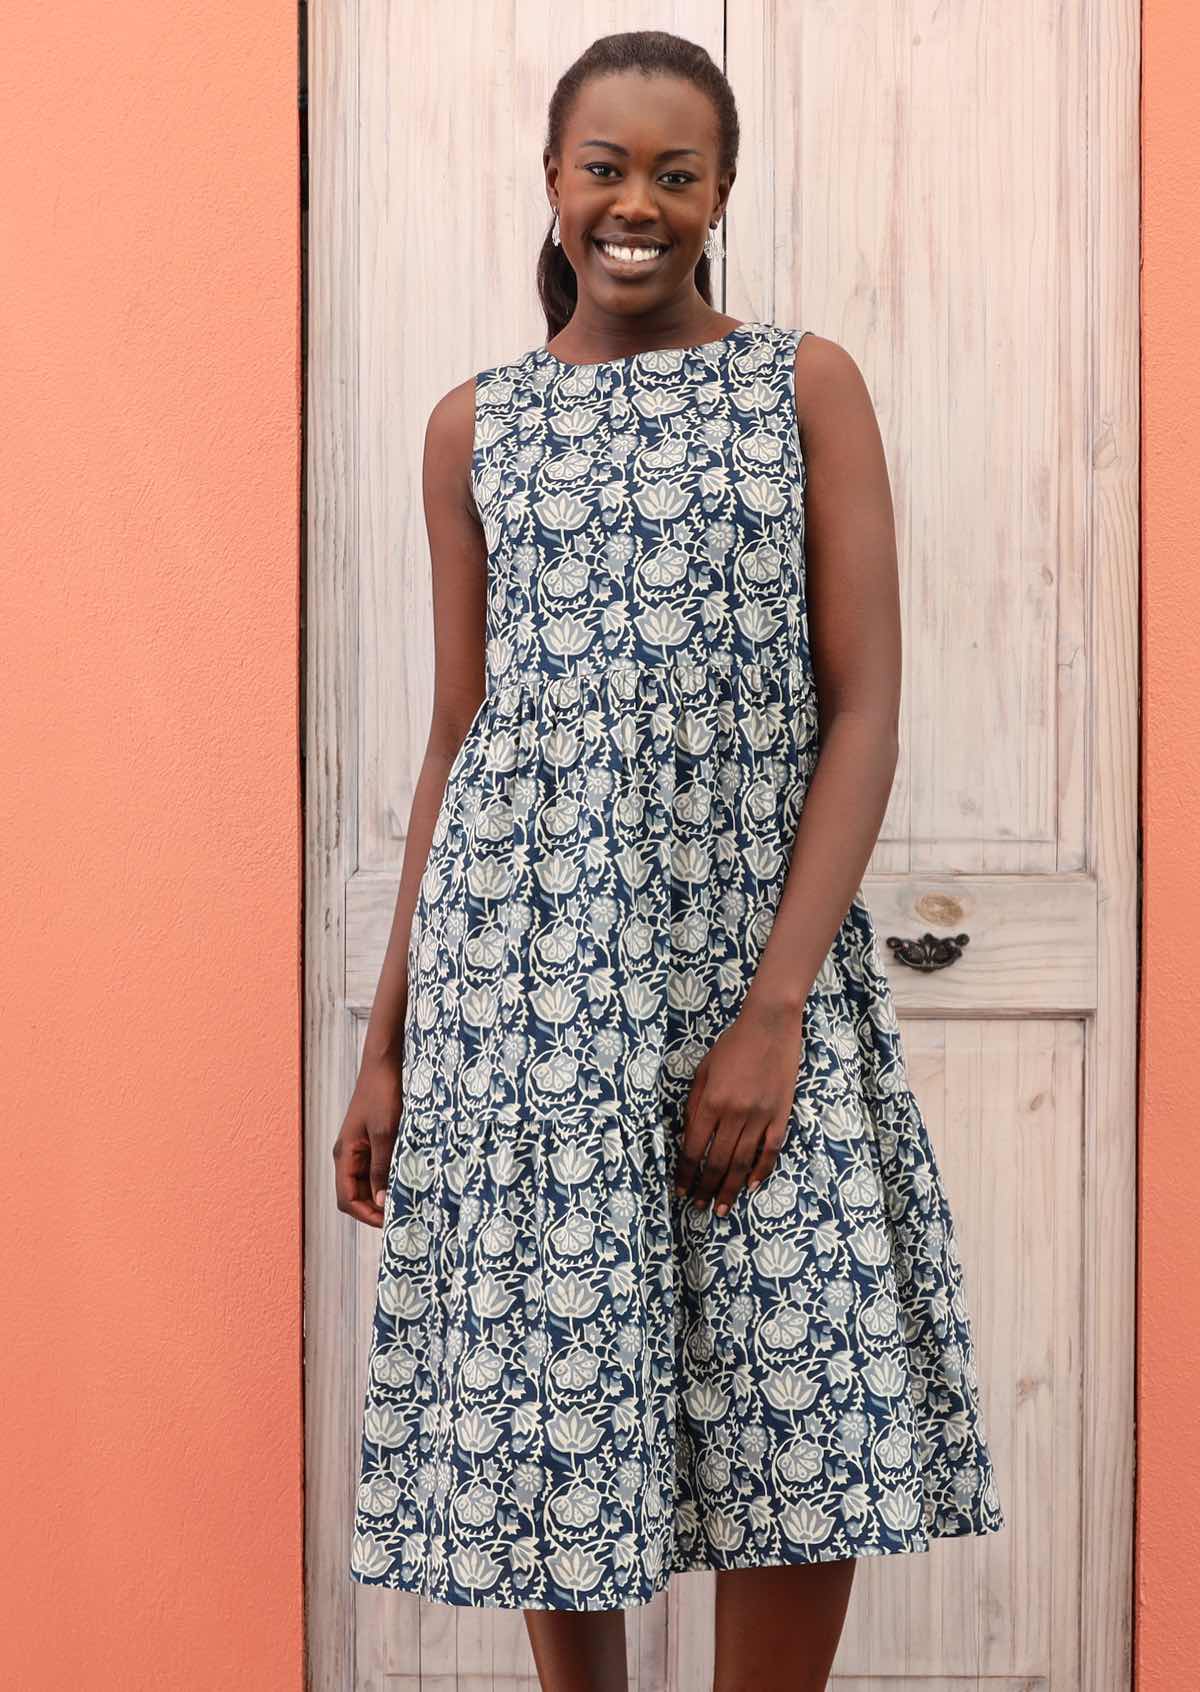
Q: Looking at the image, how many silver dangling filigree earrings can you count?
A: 2